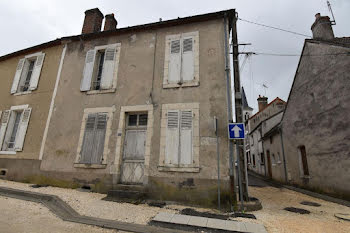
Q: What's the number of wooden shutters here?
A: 12